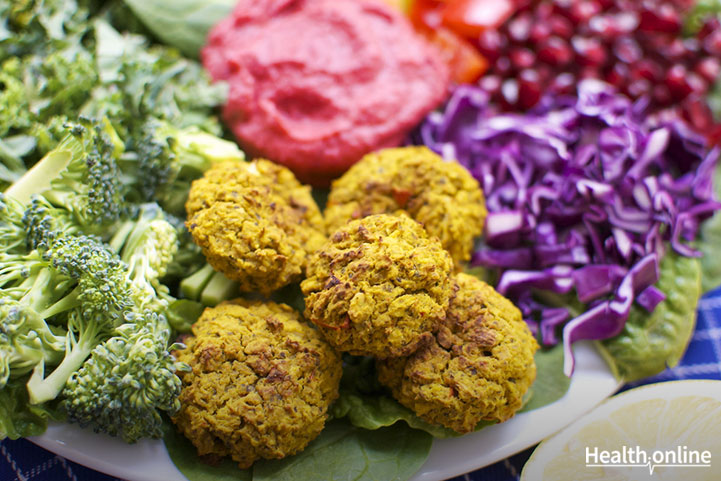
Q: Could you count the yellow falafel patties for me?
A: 5